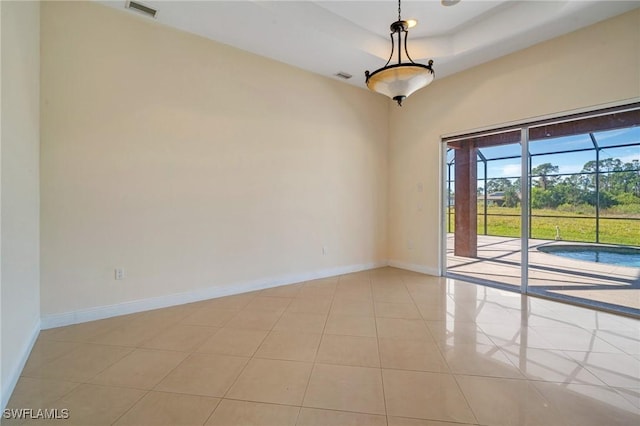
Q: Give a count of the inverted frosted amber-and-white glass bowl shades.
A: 1